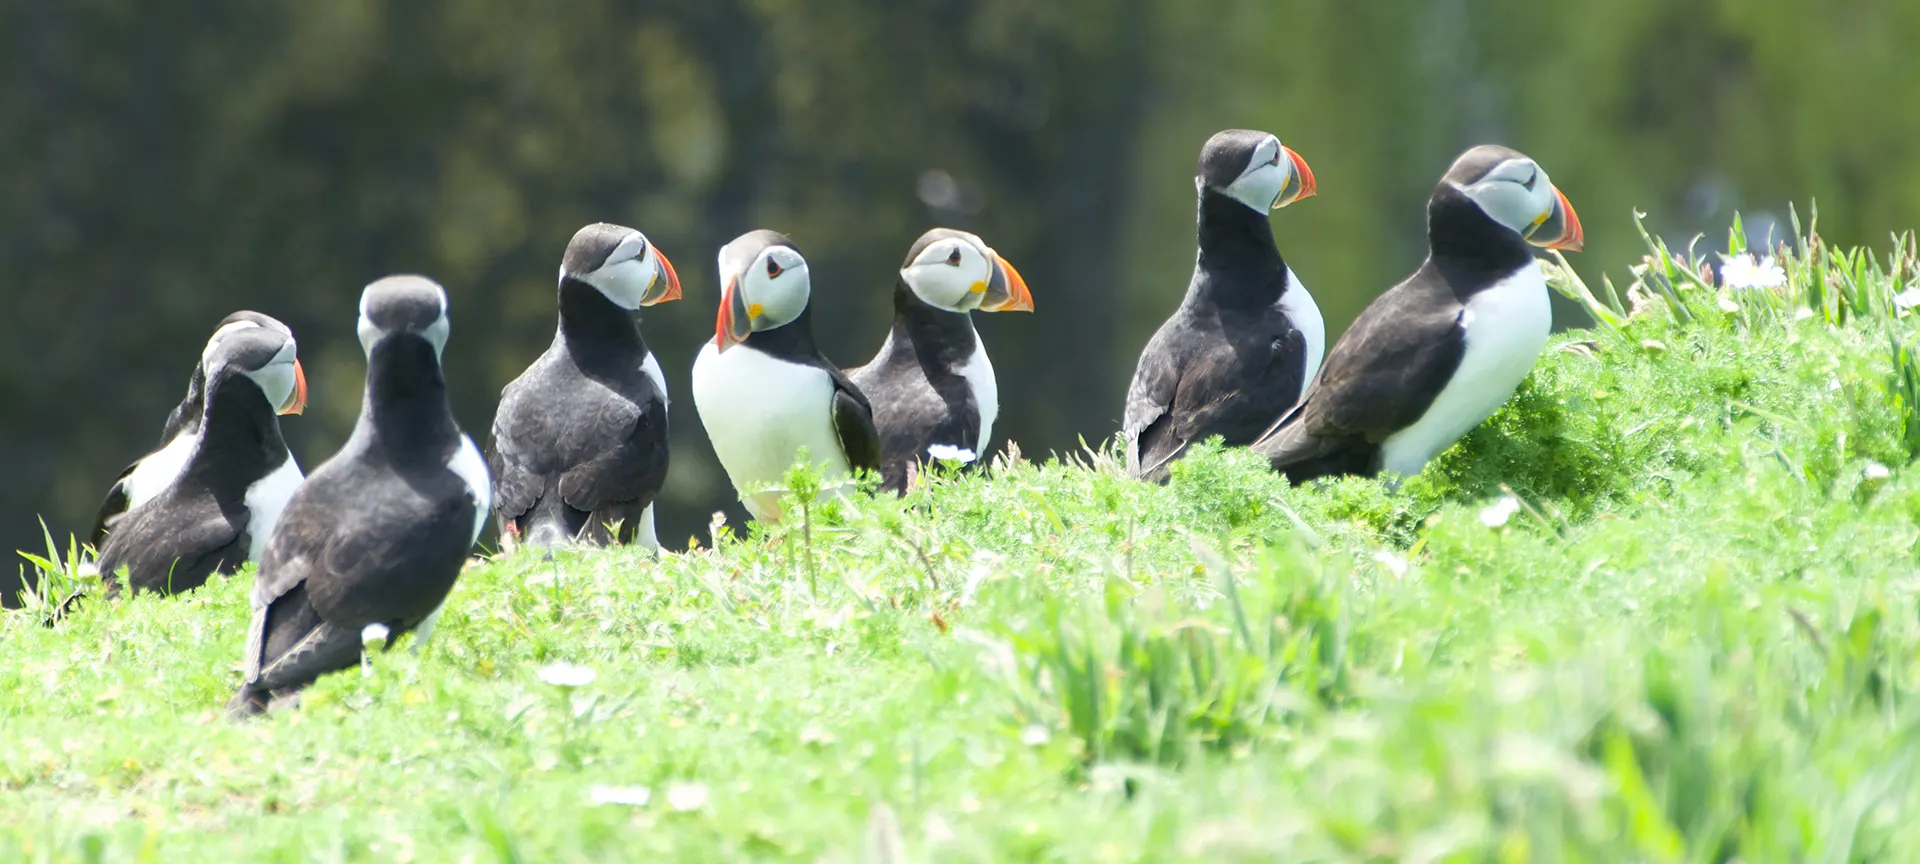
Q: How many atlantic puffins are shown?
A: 8